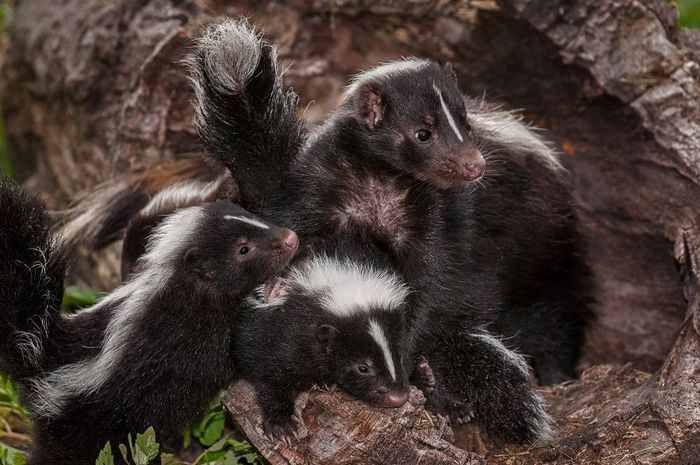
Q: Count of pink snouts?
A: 3